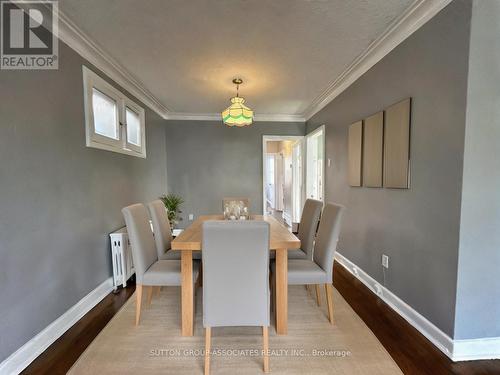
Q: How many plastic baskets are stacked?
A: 0